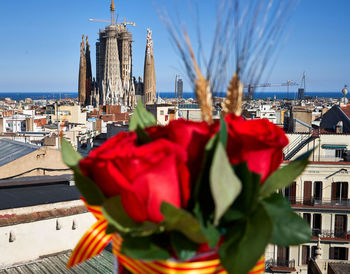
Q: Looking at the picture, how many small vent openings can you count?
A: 3